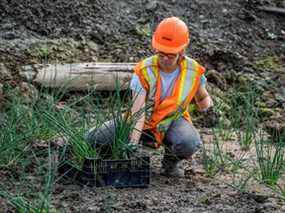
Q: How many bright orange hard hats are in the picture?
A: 1